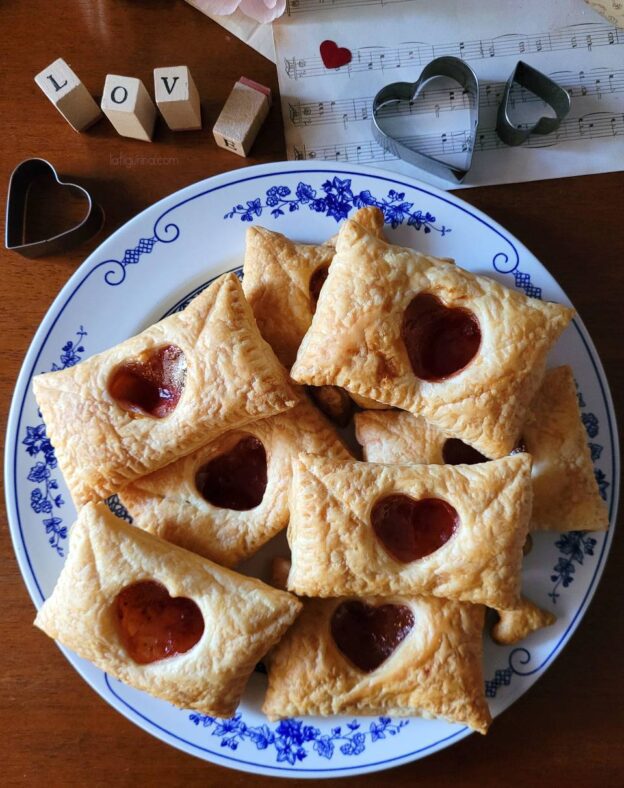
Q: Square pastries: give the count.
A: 8